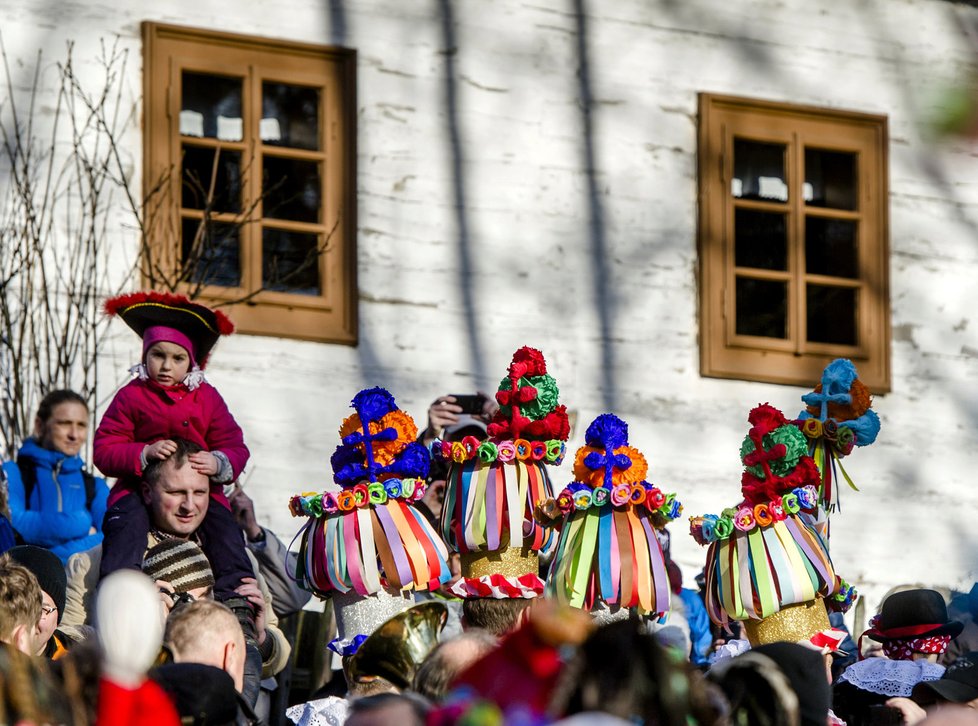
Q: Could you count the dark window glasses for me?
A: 12